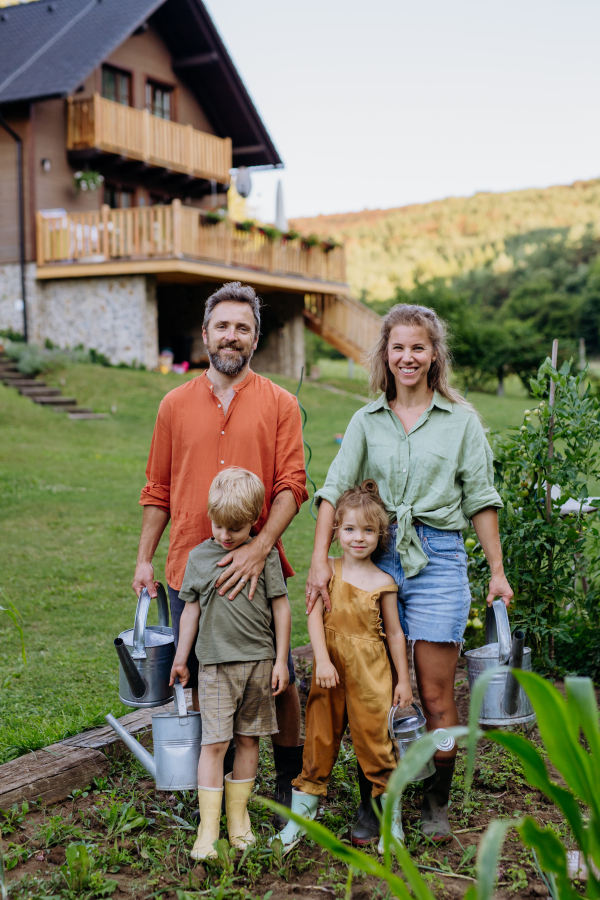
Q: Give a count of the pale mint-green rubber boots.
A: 2